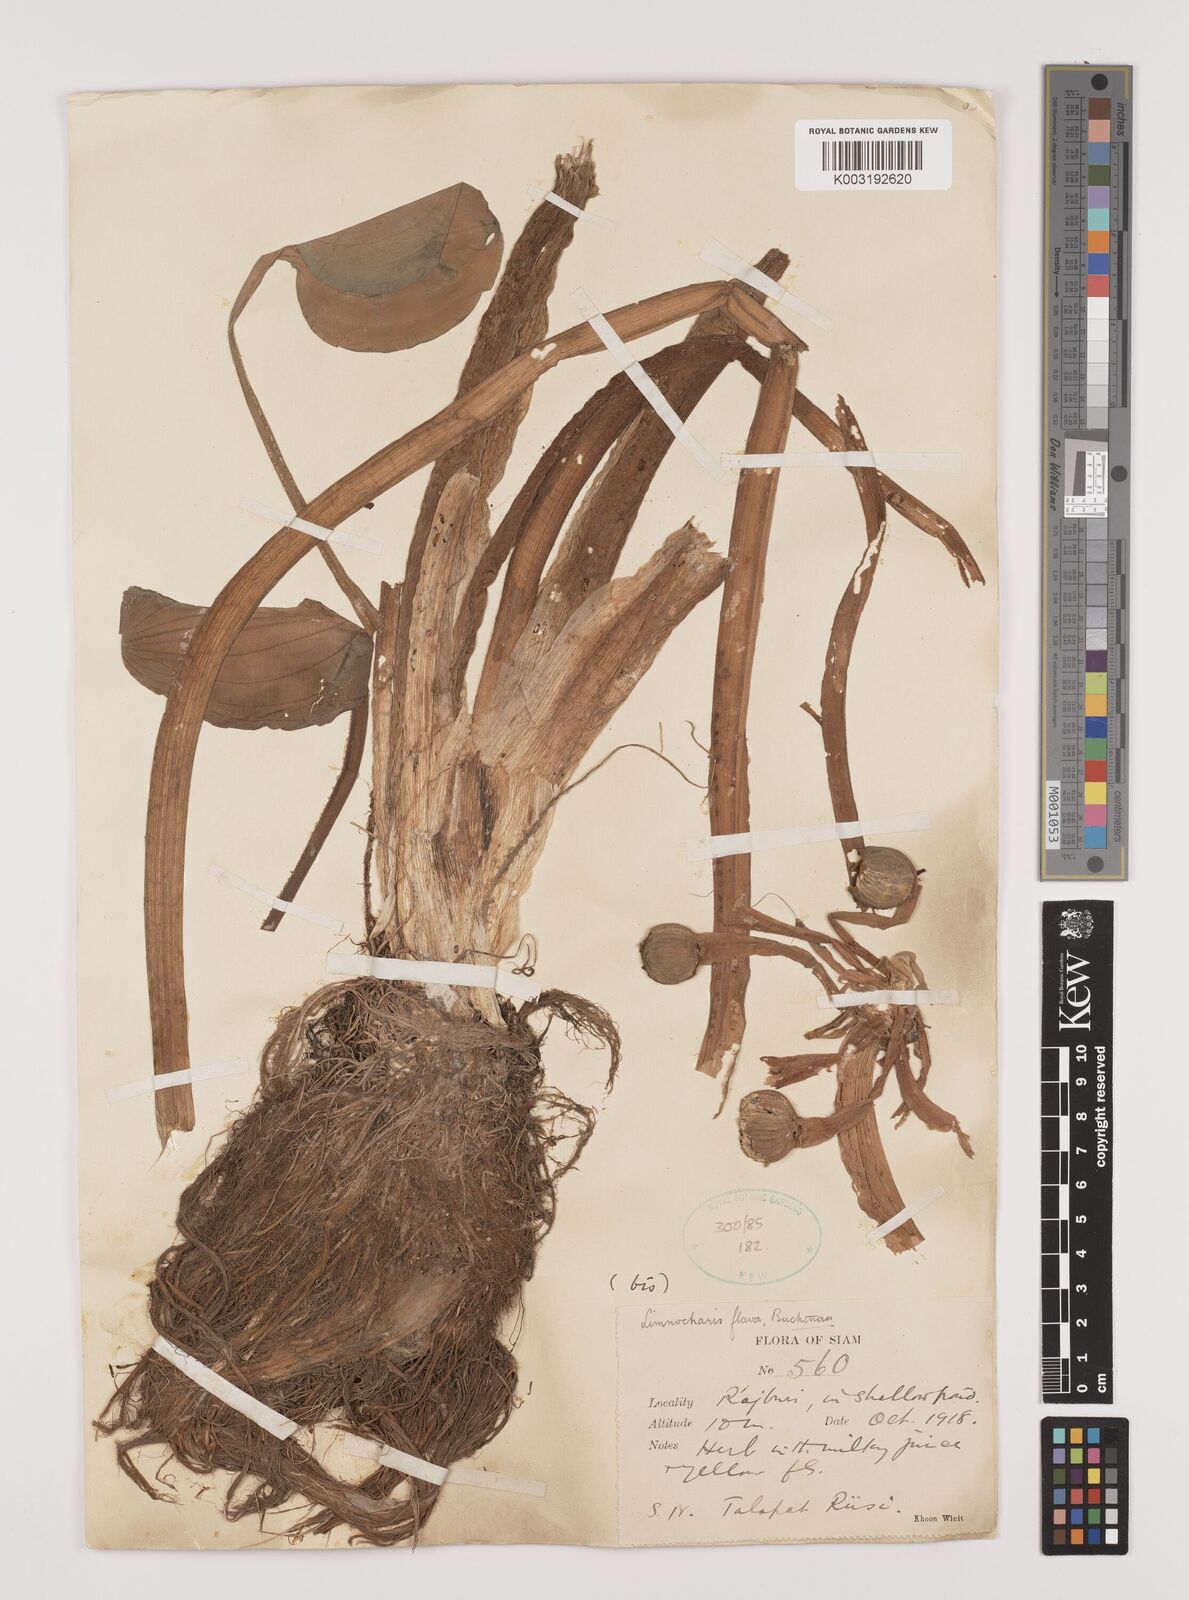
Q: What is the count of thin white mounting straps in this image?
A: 13